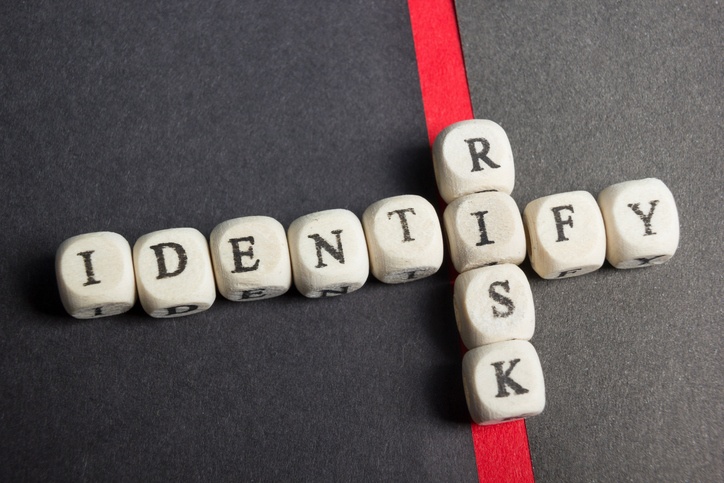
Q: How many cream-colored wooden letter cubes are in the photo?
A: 11